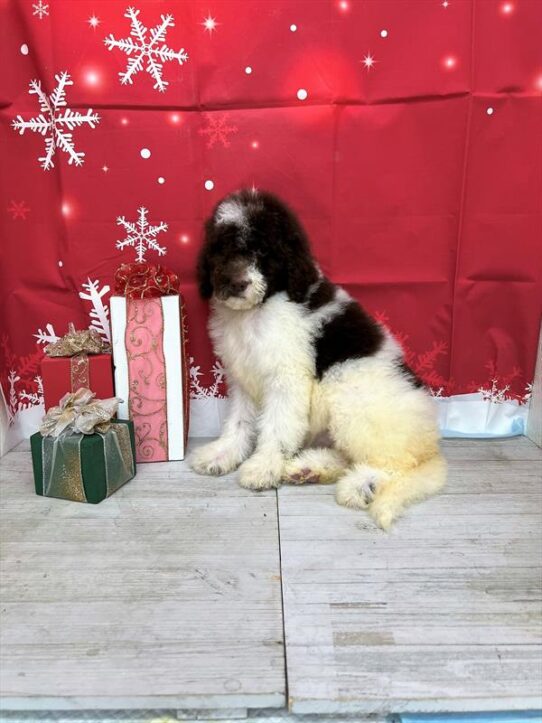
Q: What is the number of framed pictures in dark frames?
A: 0